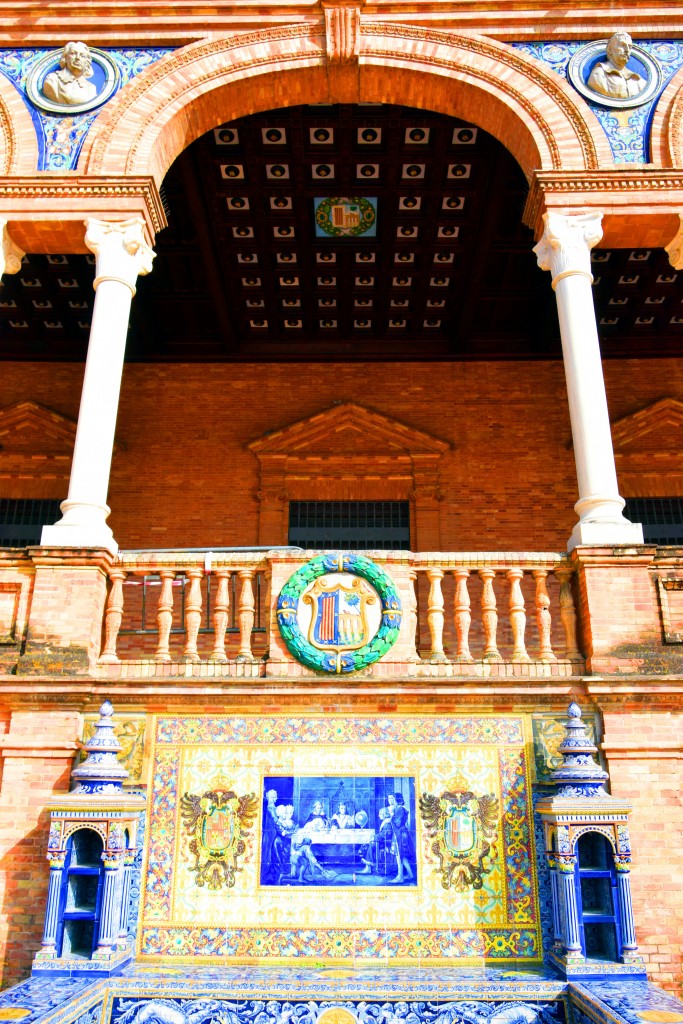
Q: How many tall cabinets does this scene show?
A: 2